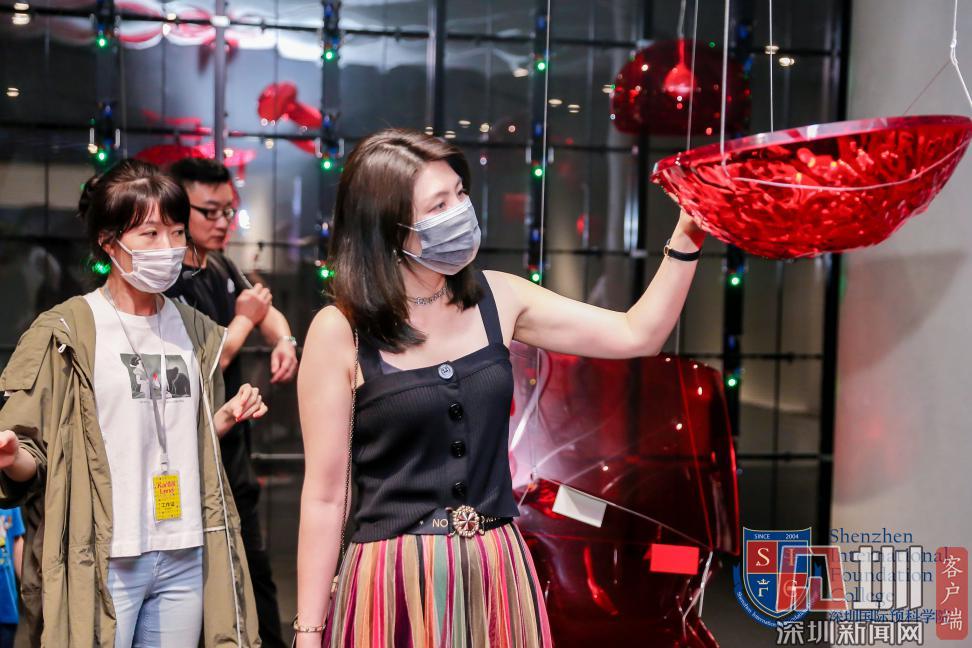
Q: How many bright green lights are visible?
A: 11